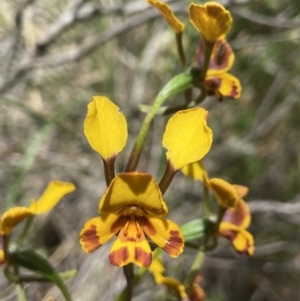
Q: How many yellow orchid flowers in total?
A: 5